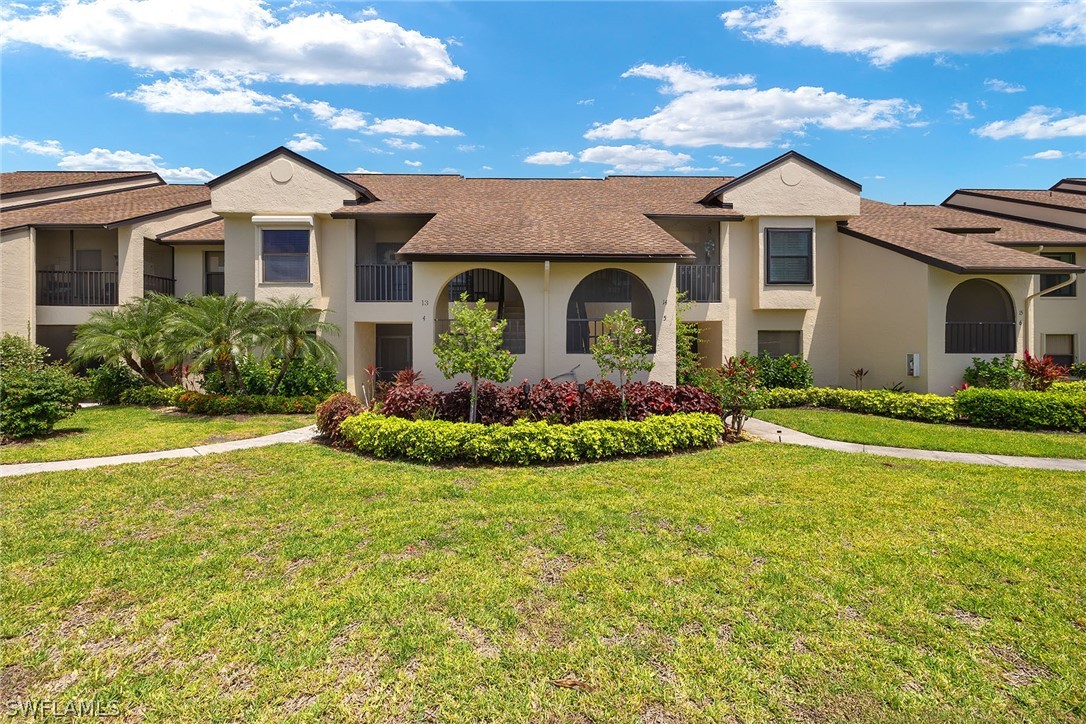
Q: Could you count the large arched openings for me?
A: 3